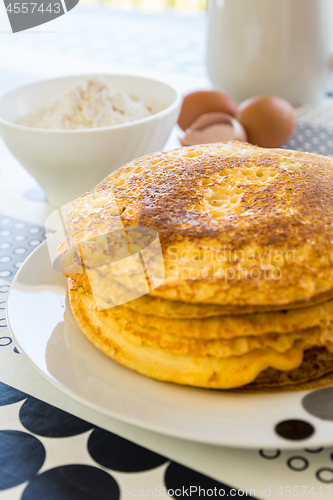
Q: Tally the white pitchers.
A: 1